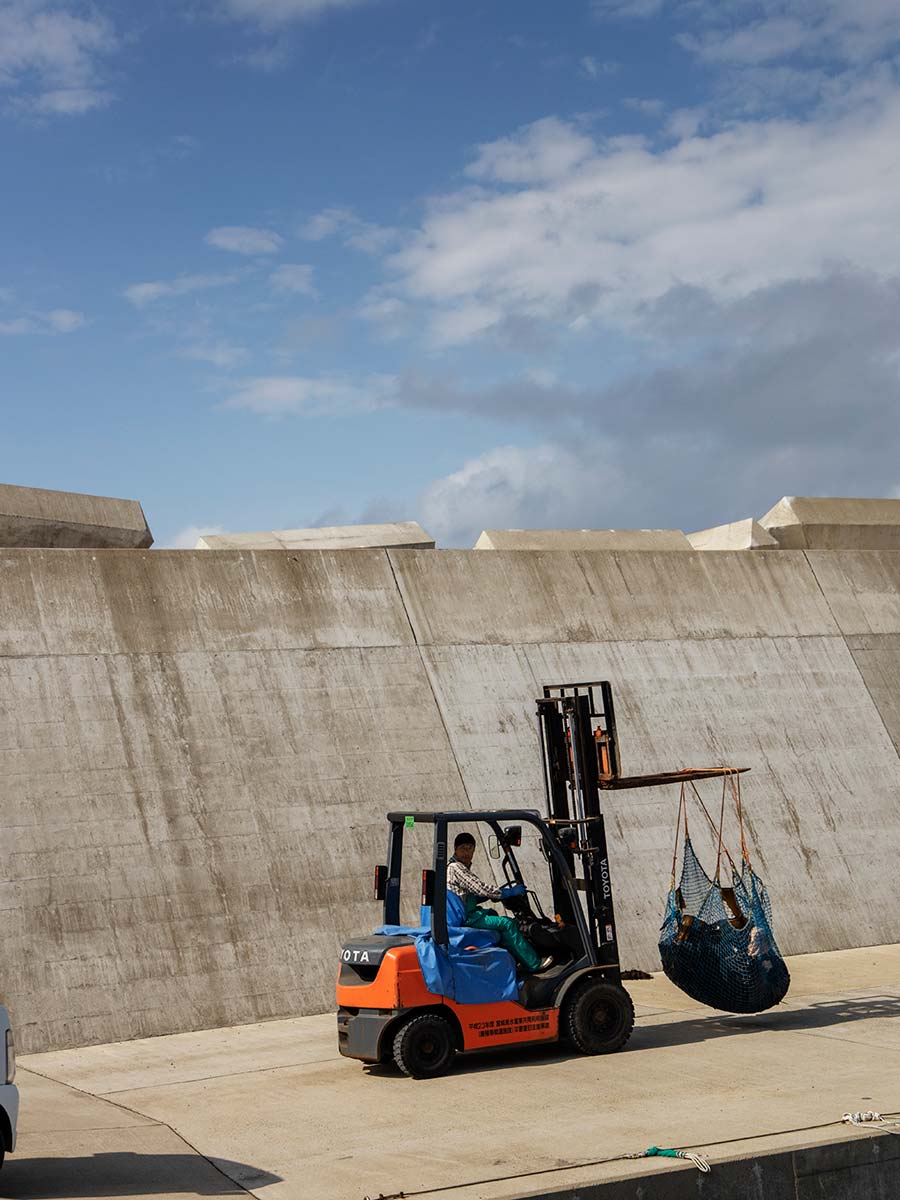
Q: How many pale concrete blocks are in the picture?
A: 5